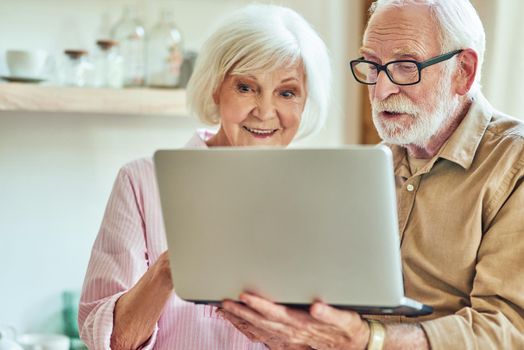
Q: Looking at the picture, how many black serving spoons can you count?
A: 0